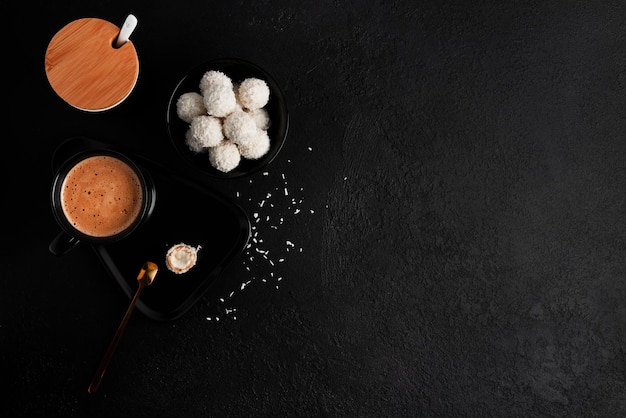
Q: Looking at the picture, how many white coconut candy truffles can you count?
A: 11